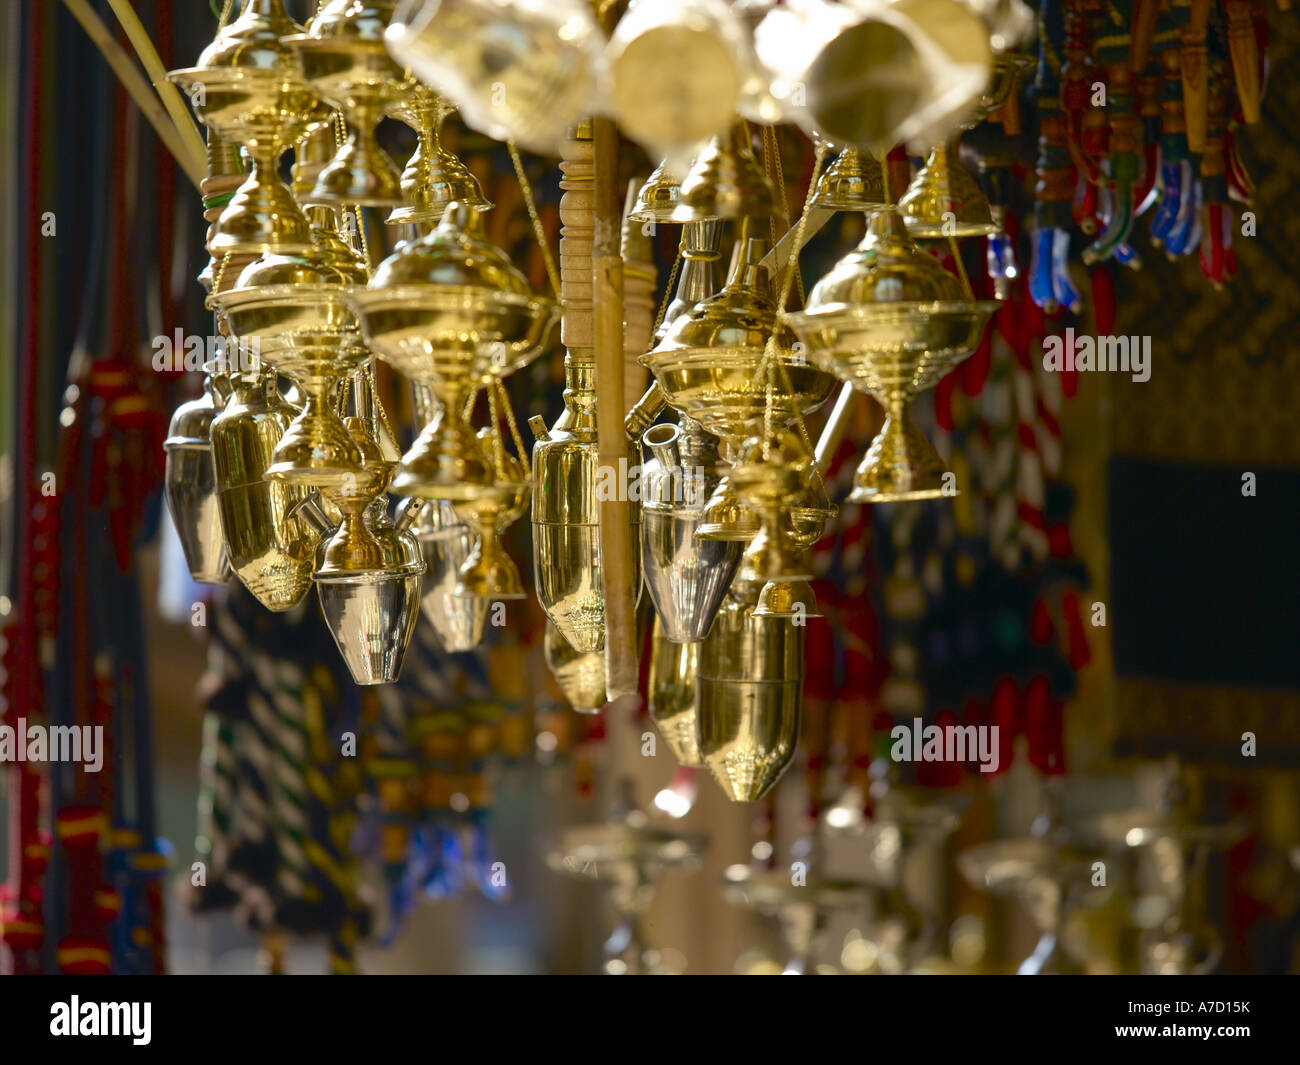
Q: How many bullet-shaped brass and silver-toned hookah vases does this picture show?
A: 9